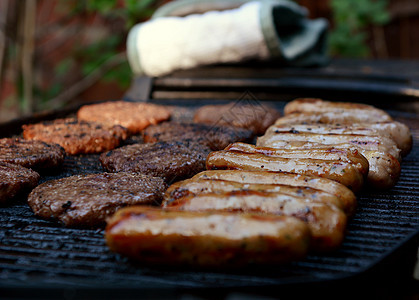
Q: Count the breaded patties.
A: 2